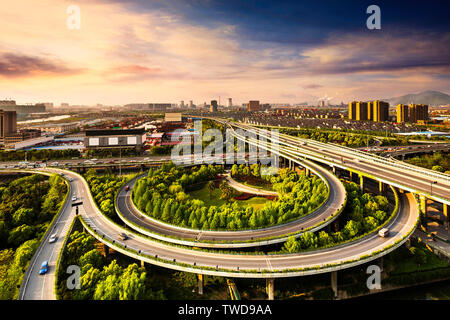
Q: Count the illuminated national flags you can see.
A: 0